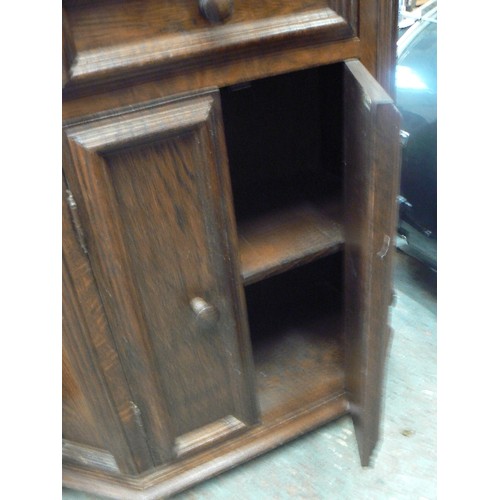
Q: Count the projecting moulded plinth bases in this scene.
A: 1